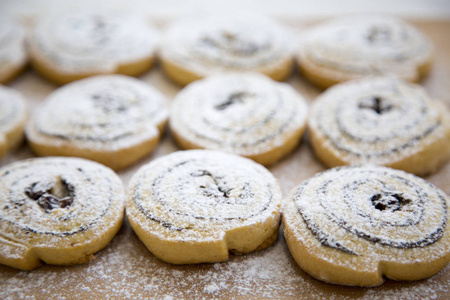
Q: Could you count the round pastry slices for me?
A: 11